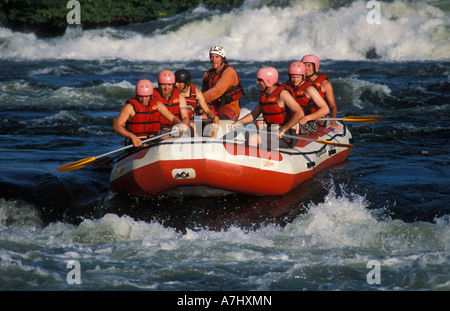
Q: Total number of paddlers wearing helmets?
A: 7